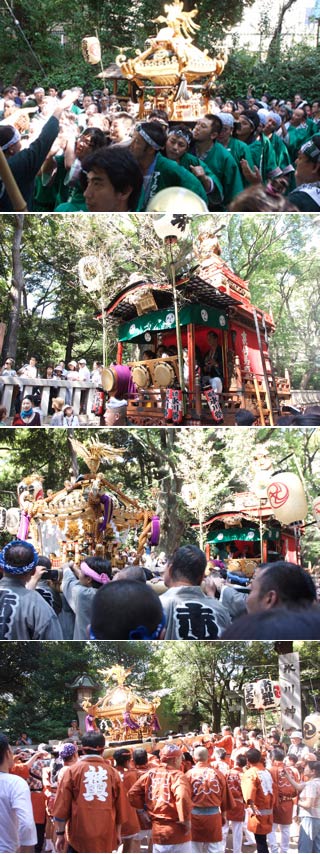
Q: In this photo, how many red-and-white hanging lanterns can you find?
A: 4